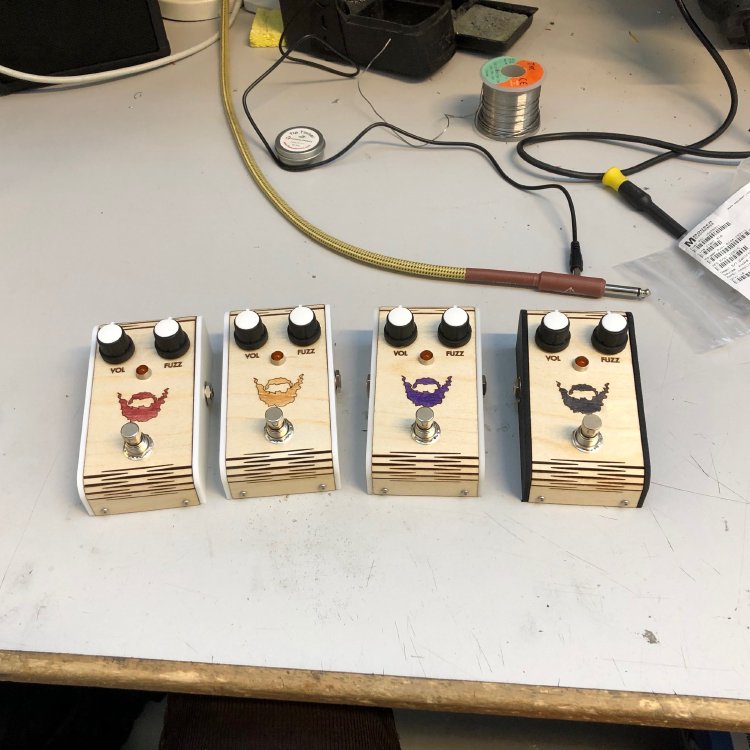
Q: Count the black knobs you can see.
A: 8